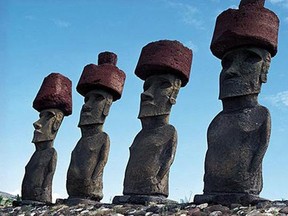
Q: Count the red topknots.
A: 4